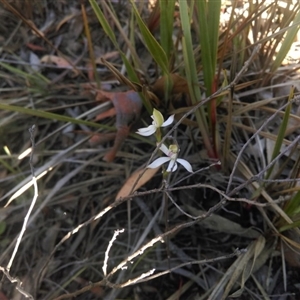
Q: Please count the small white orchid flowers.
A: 2